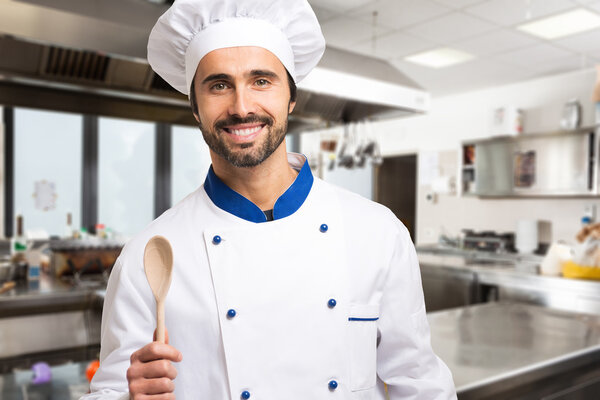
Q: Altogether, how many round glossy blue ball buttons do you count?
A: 6